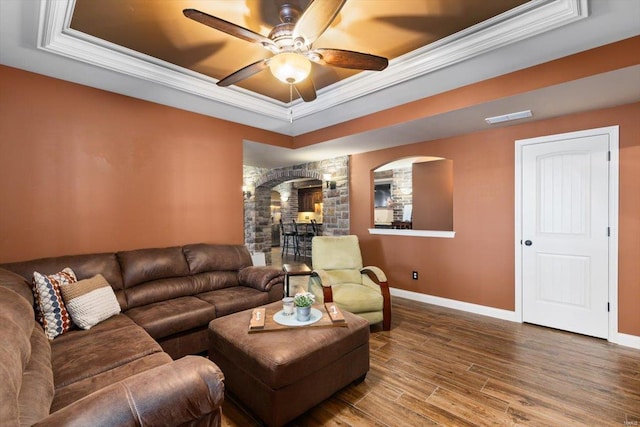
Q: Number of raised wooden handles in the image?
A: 2